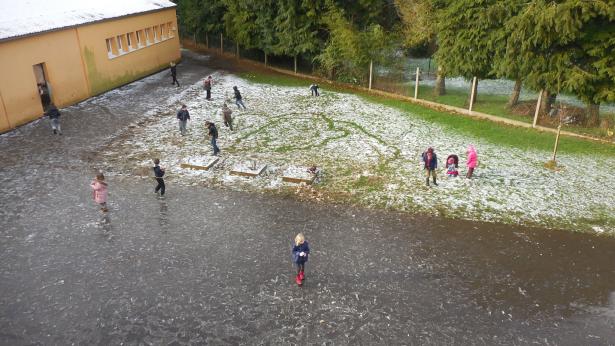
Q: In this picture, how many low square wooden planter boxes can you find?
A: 3